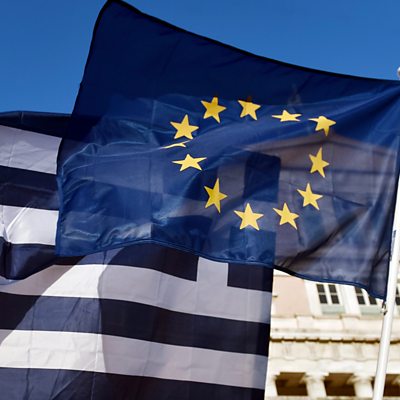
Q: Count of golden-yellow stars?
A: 12